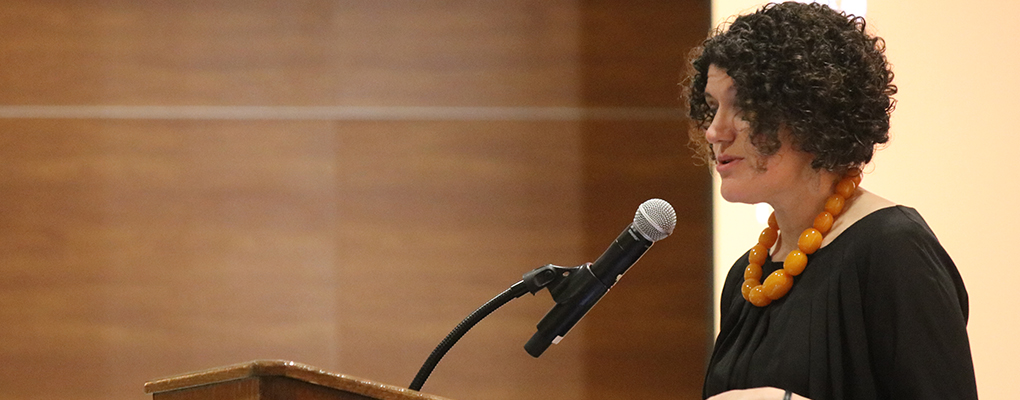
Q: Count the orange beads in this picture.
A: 13